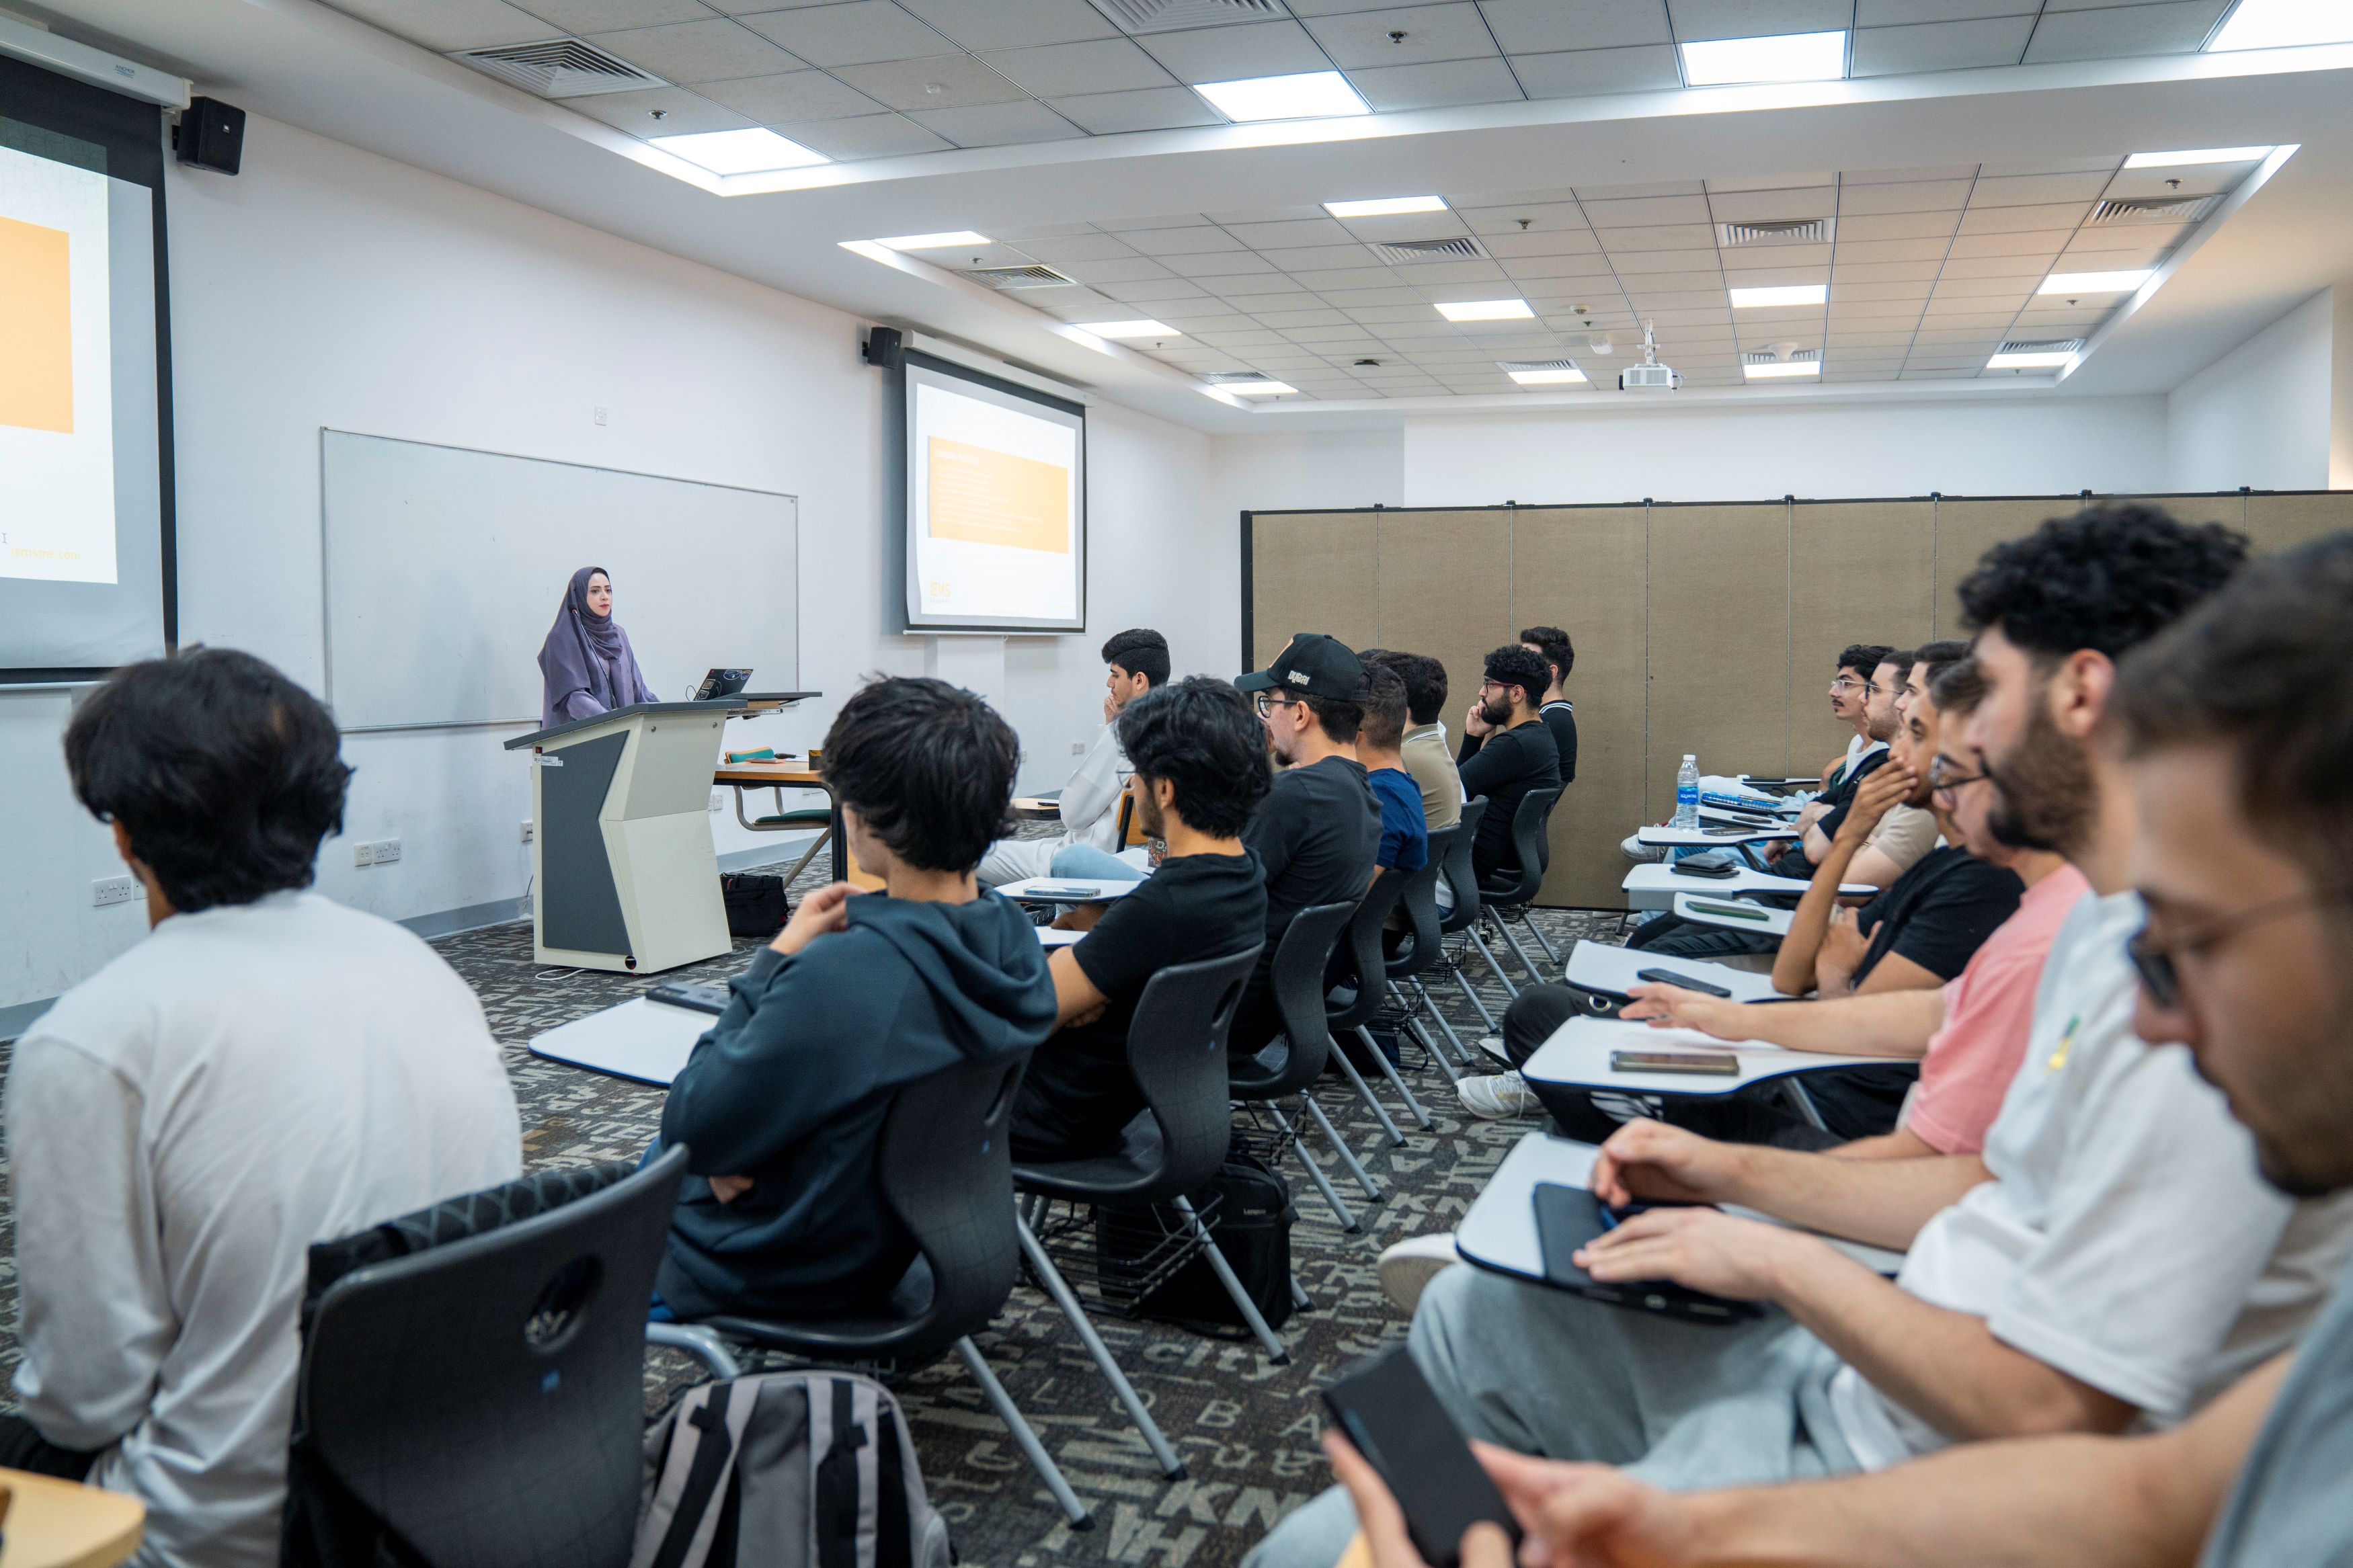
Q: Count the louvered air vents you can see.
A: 10